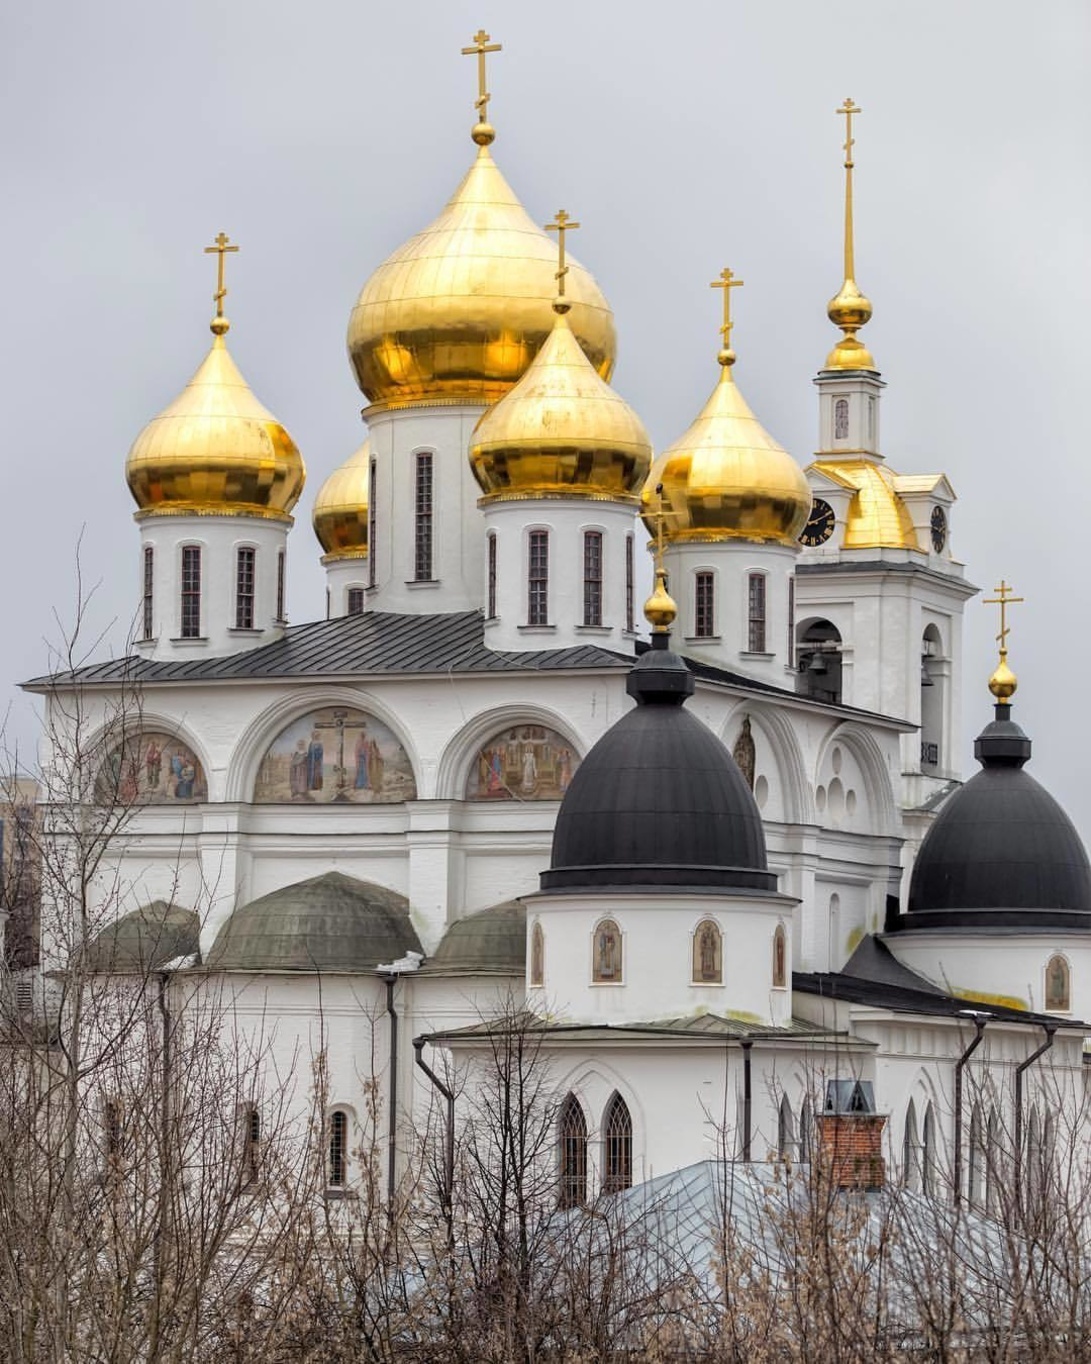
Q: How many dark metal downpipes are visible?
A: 6